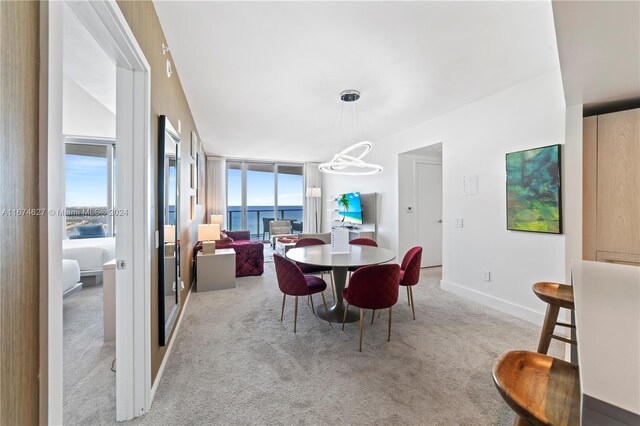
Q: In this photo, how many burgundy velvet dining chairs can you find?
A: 5